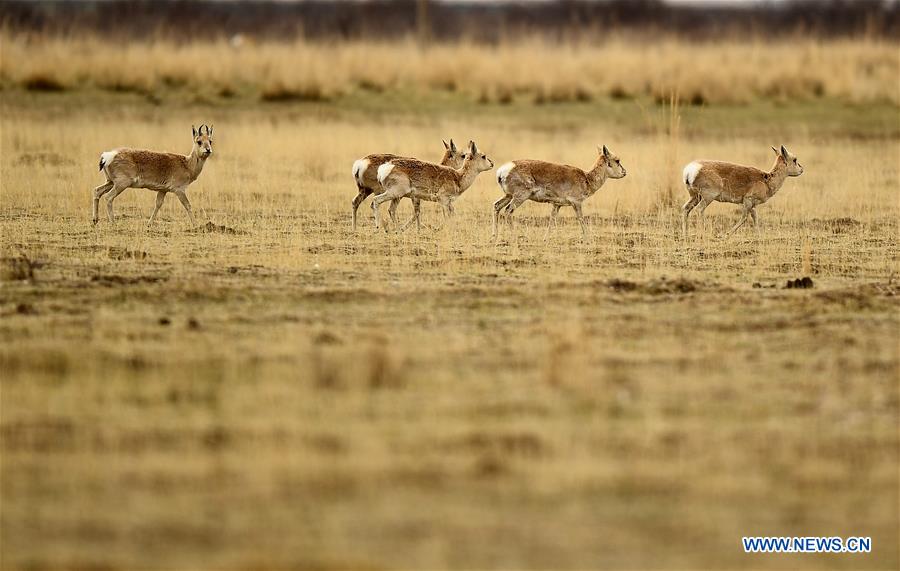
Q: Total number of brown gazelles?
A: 5